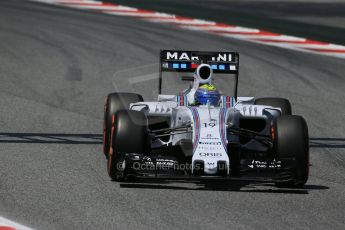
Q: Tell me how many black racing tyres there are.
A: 4